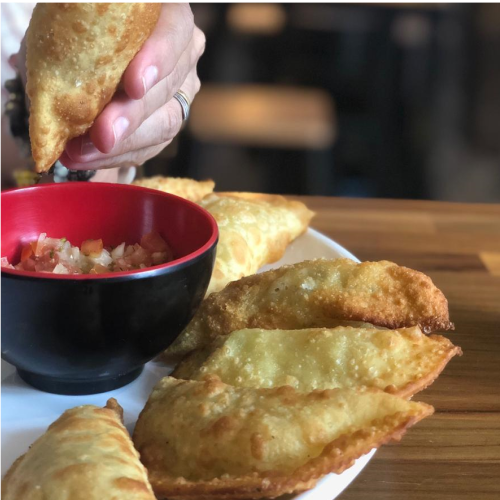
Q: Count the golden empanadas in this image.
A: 7